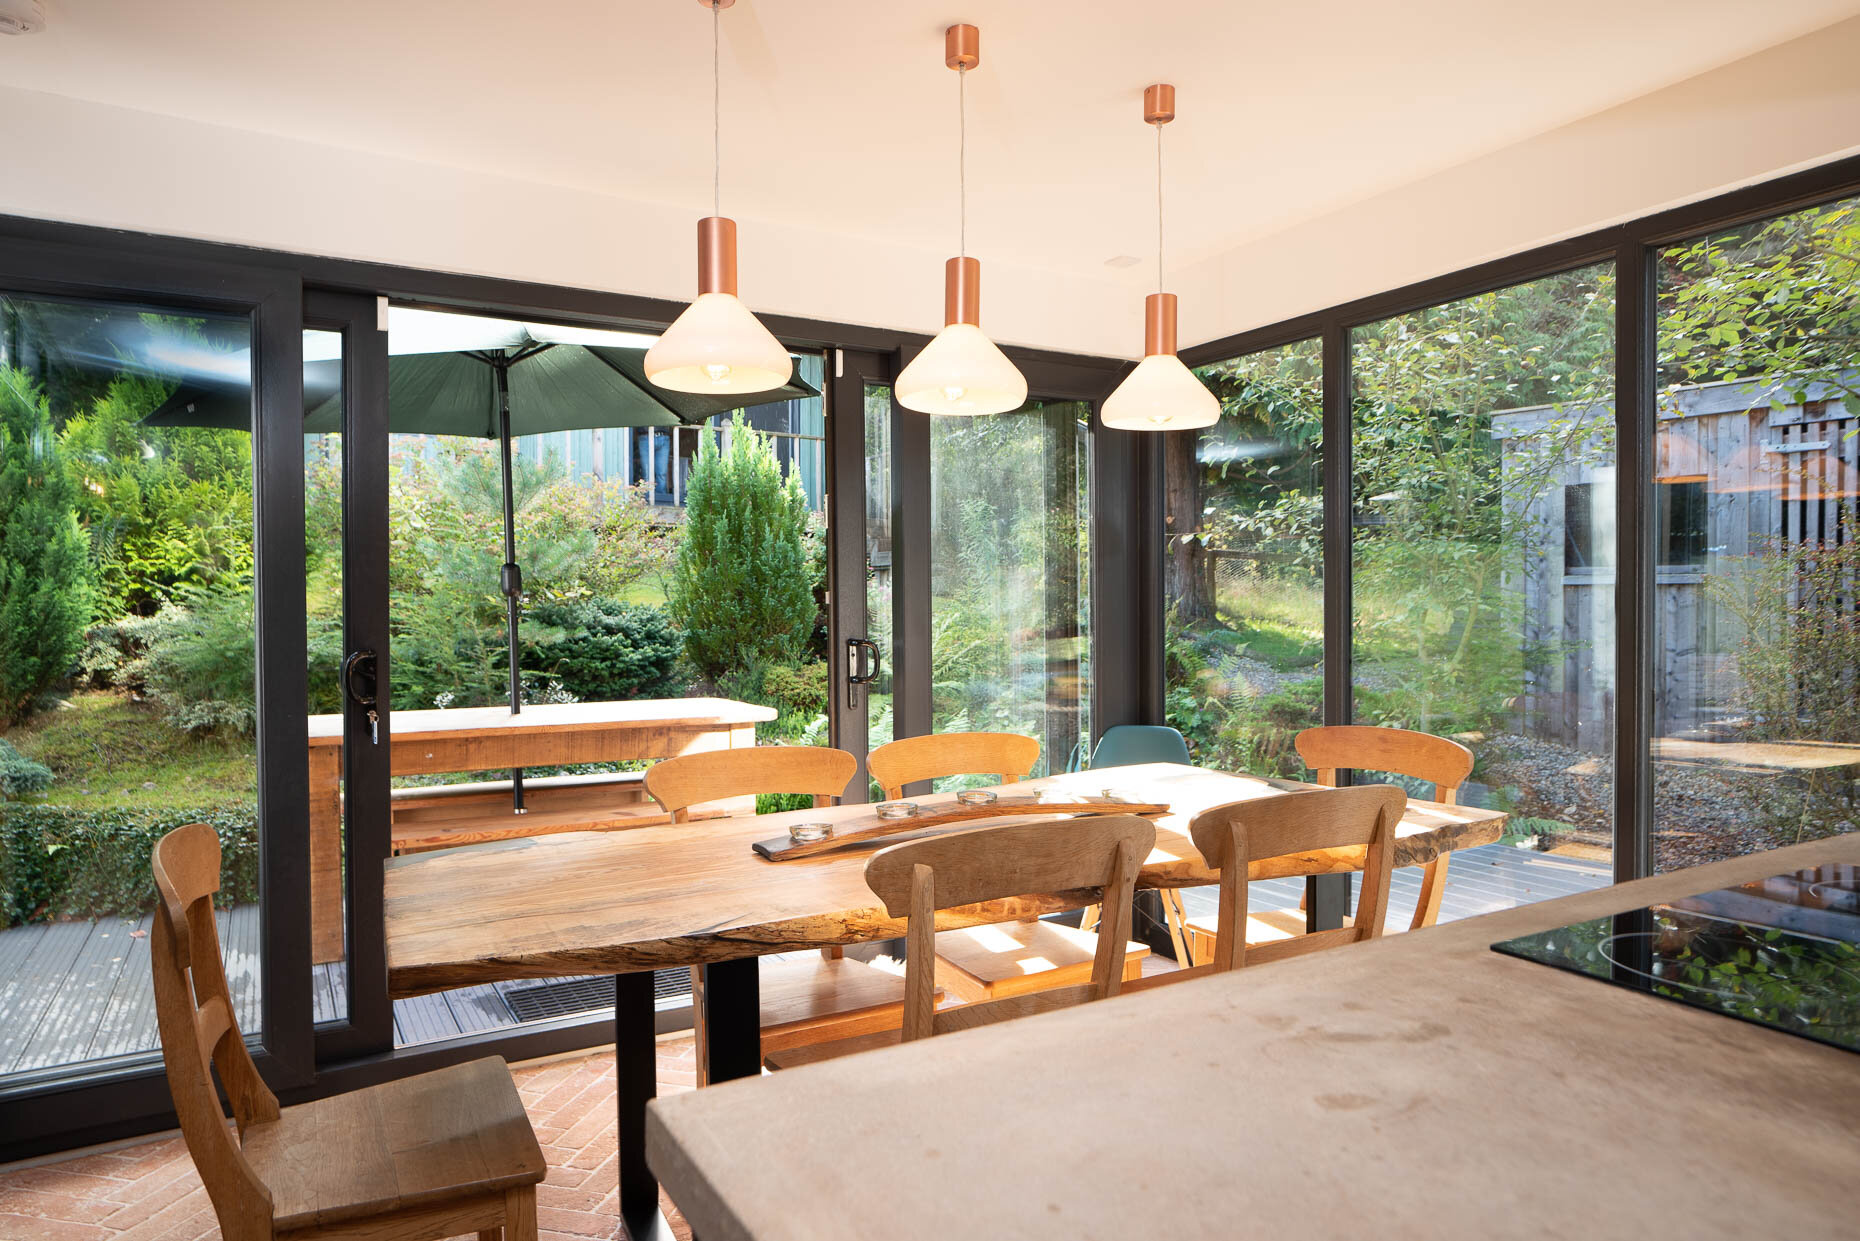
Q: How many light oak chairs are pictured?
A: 6